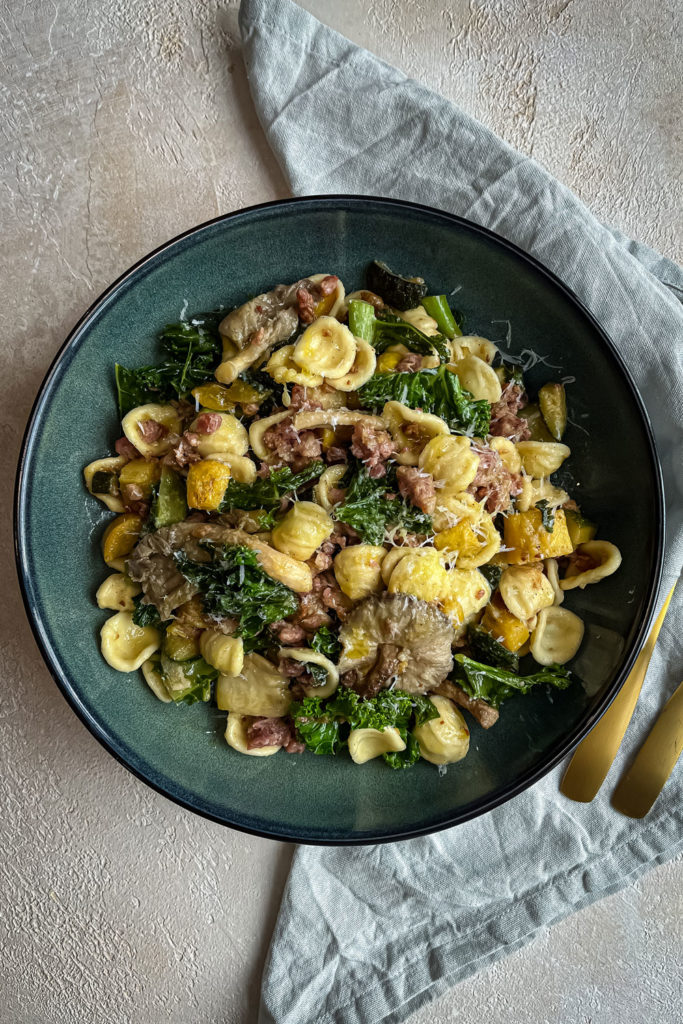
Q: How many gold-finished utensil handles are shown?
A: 2